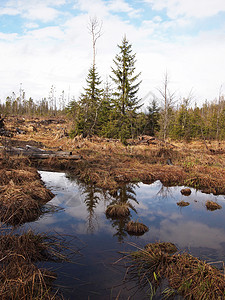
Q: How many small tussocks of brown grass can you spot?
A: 5